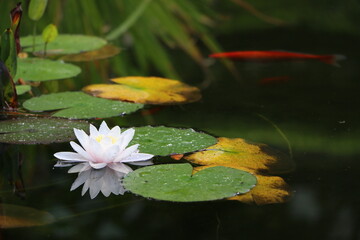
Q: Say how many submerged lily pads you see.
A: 1